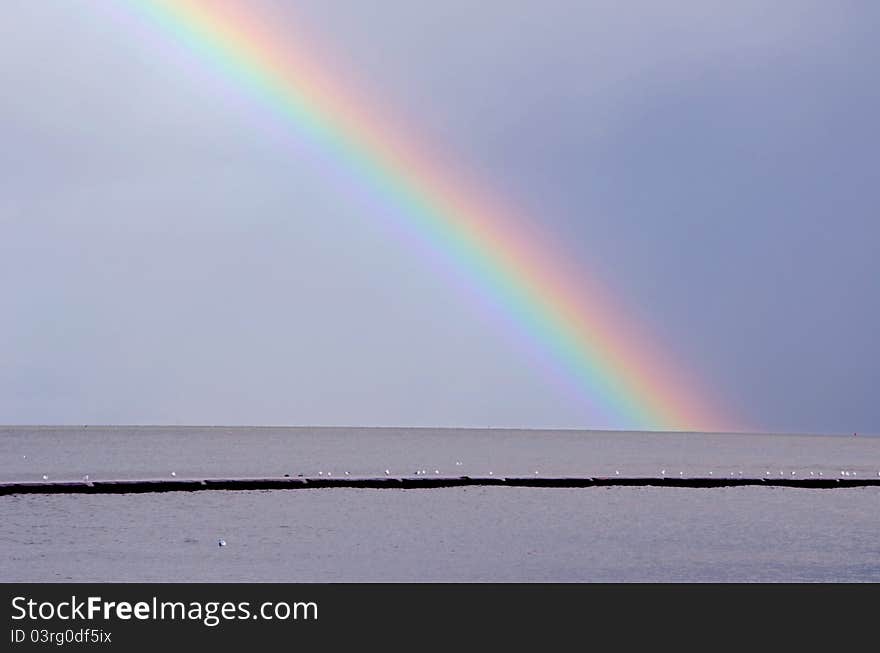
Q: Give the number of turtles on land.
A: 0